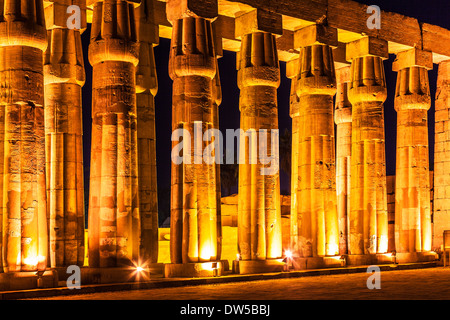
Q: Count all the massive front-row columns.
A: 7